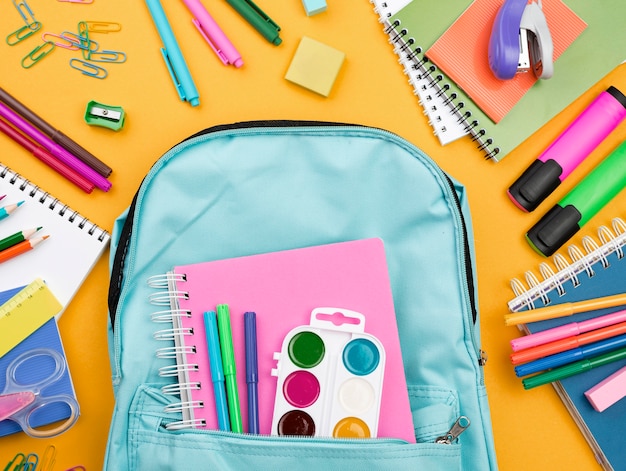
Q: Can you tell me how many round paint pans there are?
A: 6